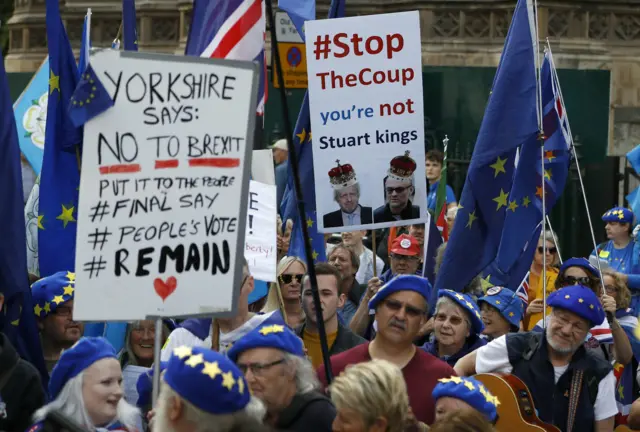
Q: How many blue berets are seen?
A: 10